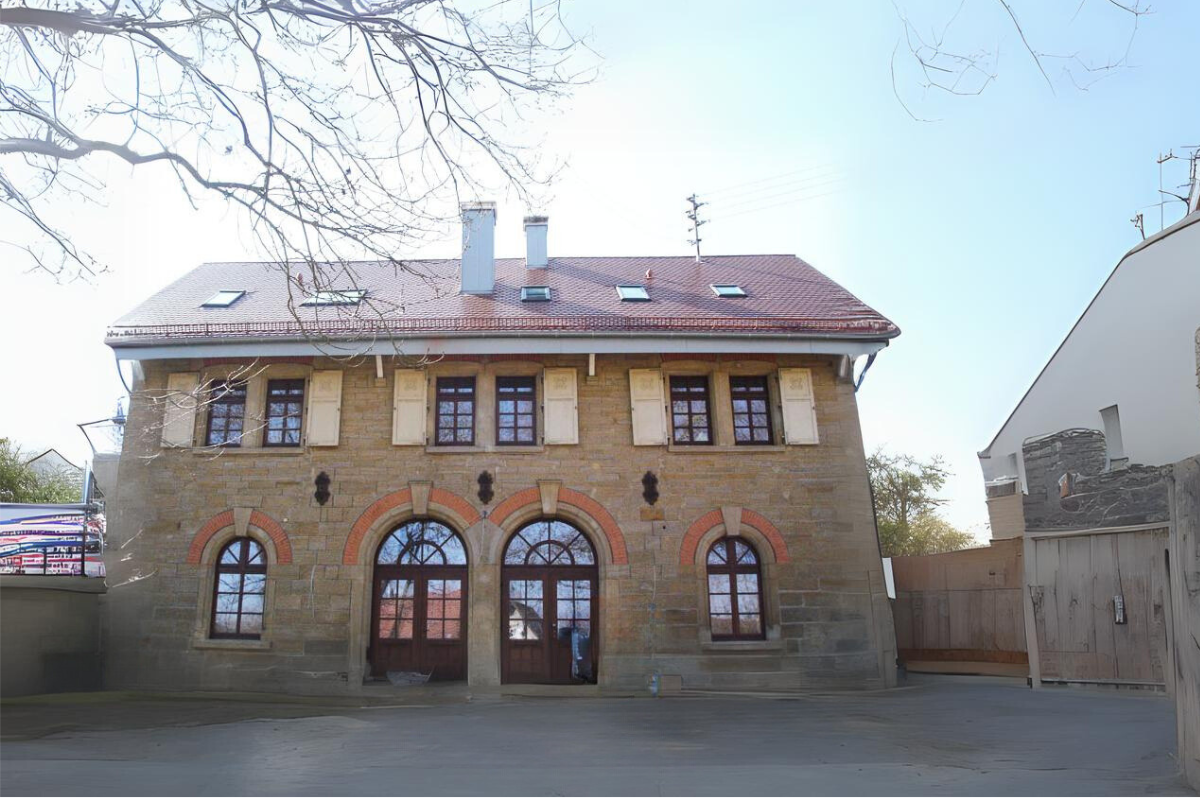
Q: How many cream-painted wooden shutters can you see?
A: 6